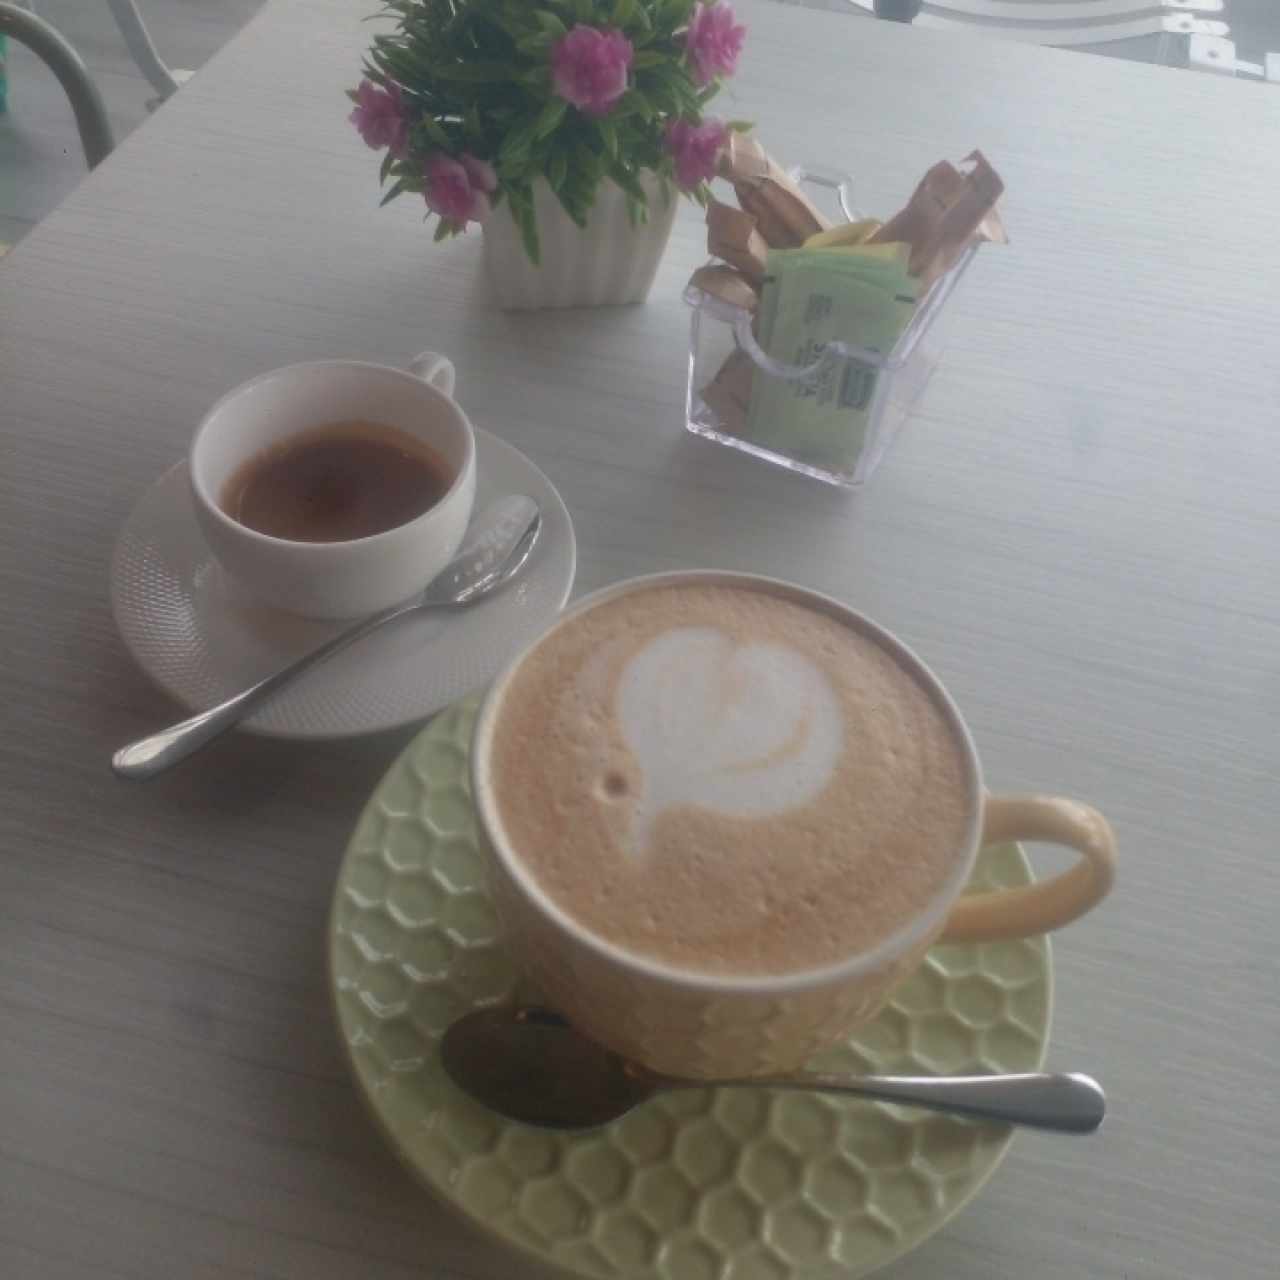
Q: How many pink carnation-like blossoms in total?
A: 5